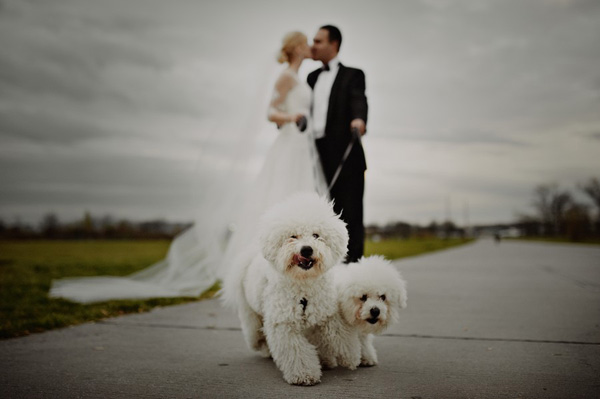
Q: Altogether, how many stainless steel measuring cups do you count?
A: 0